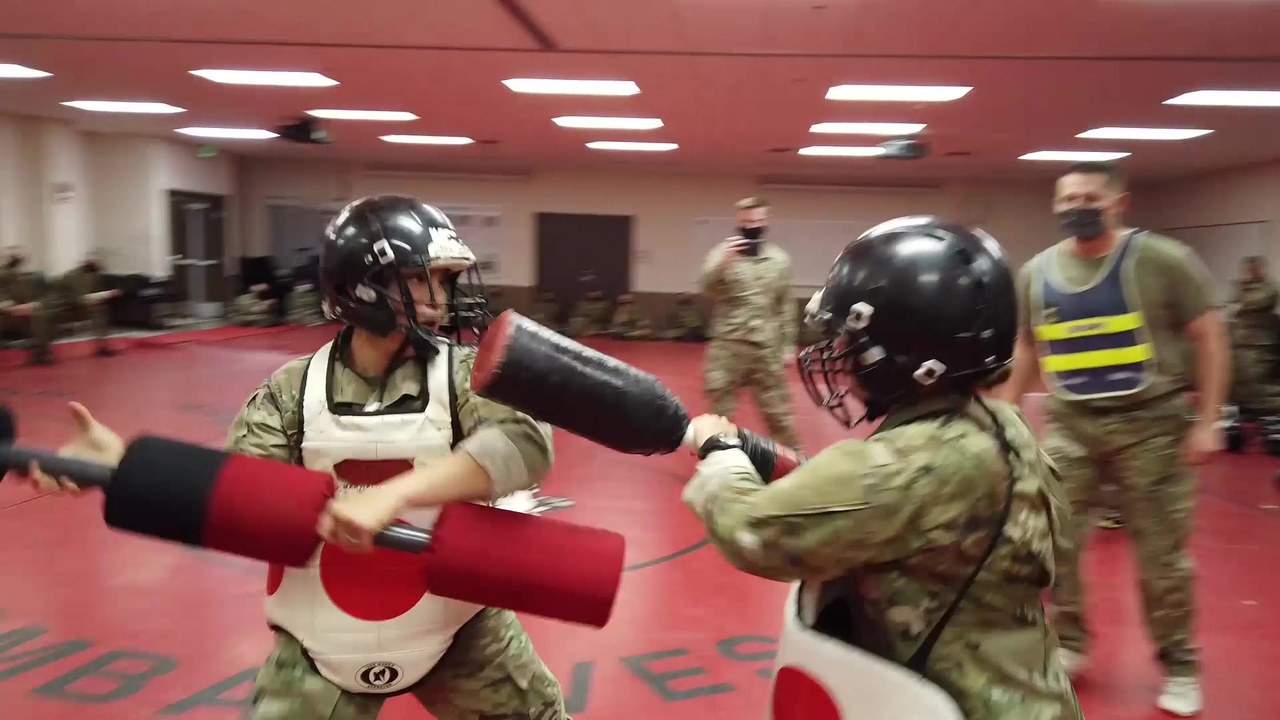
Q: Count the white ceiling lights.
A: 15